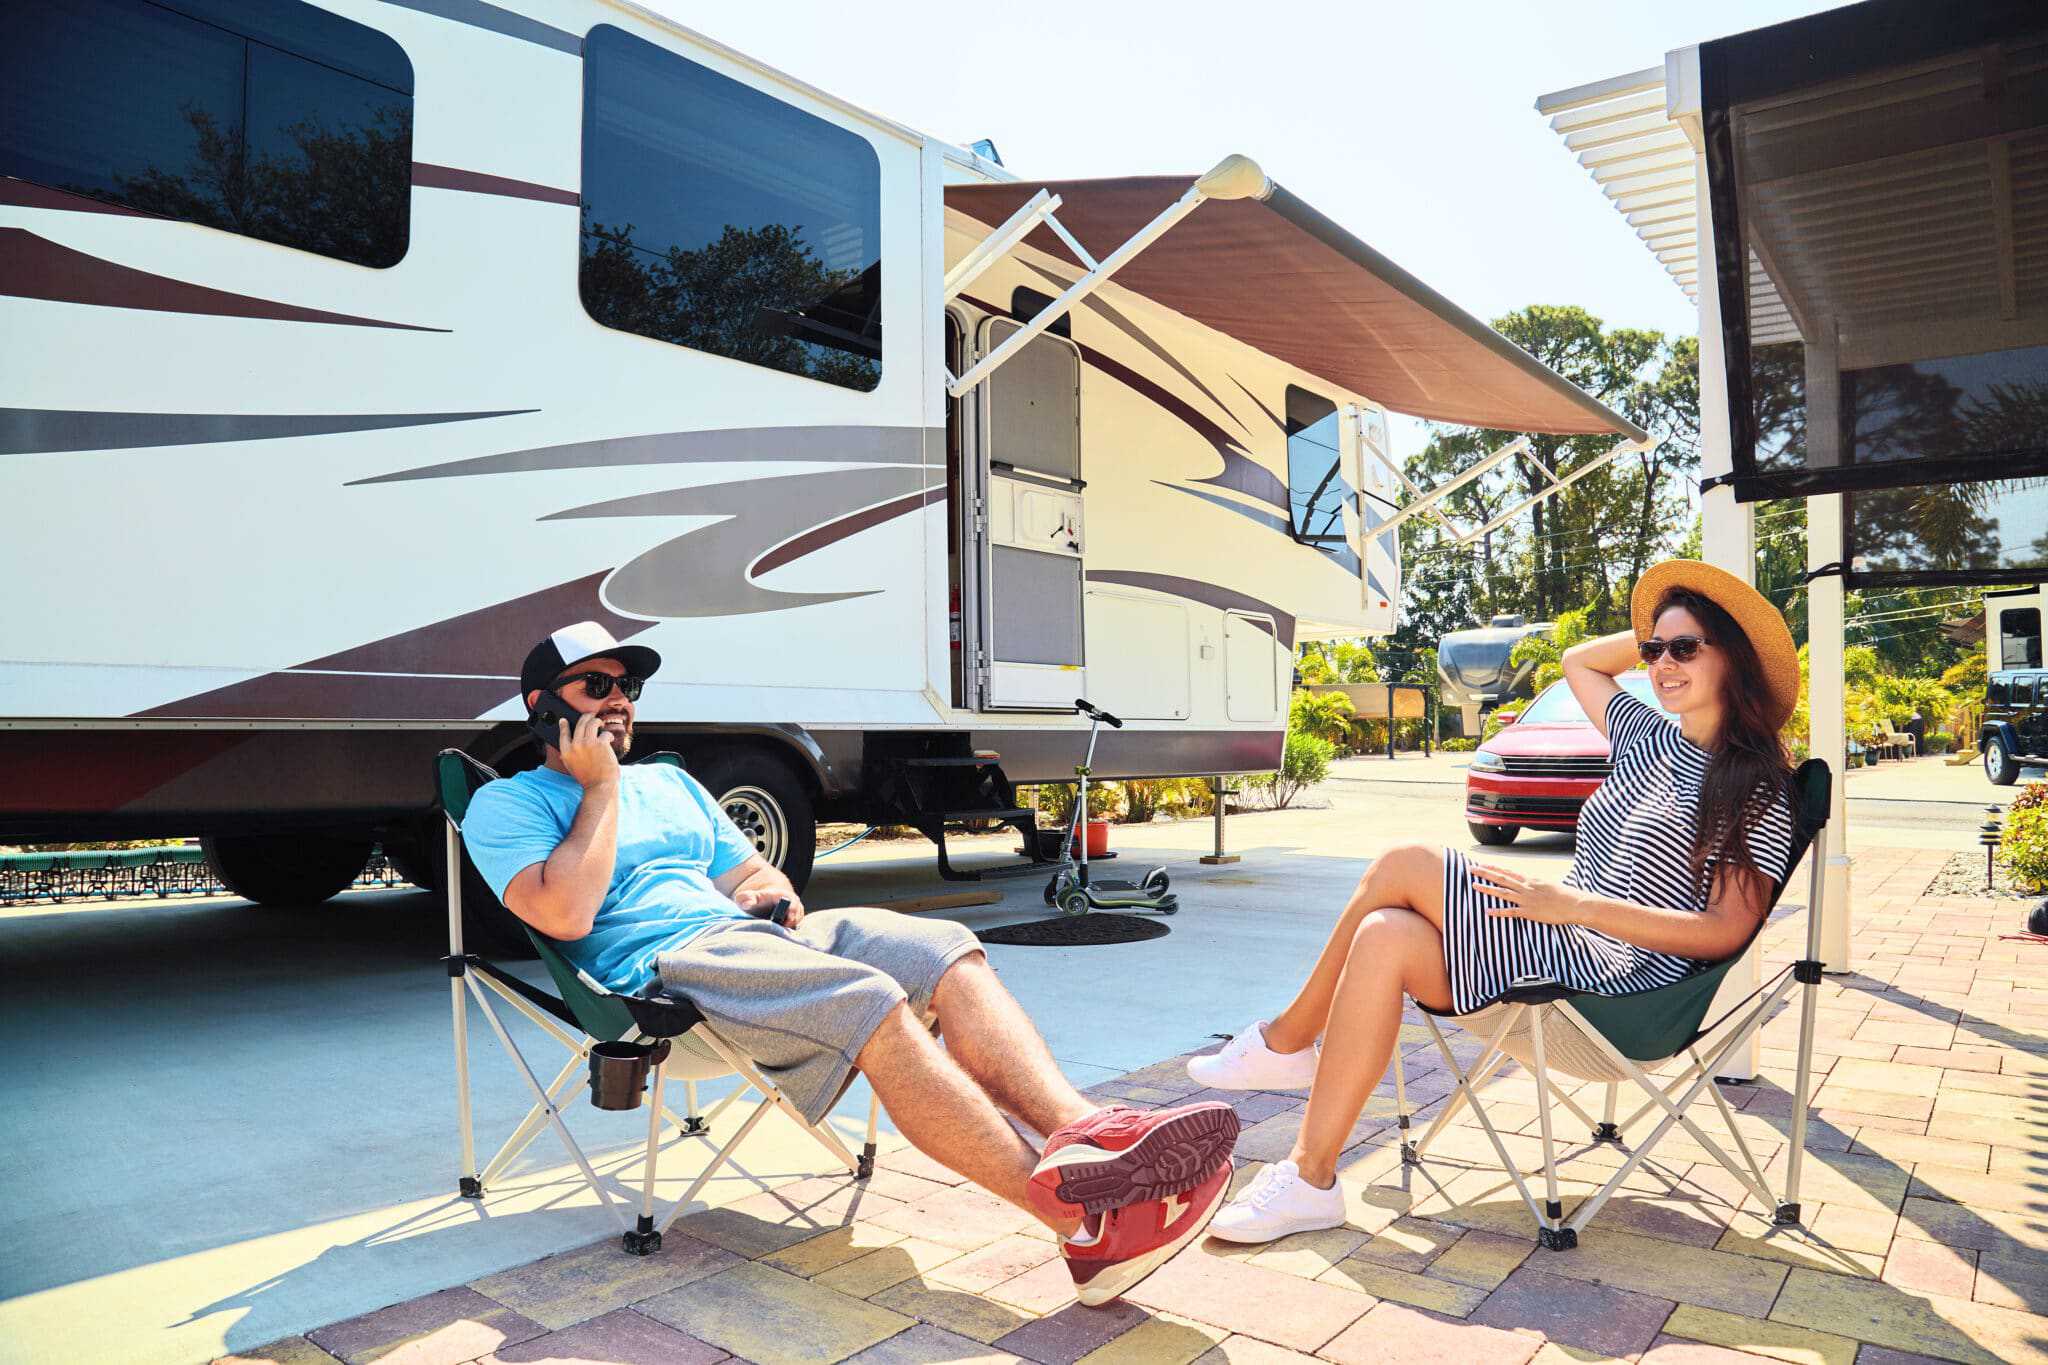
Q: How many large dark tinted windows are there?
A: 2